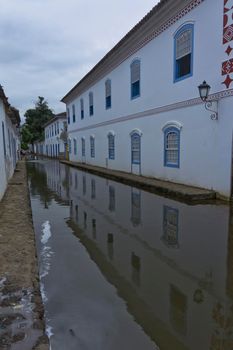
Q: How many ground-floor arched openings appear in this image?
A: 7